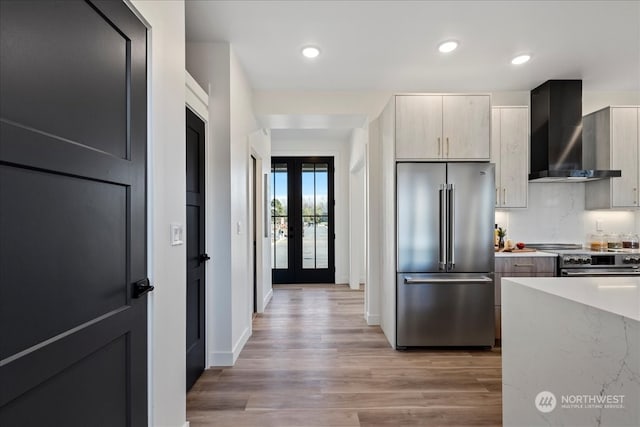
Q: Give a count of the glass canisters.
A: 3